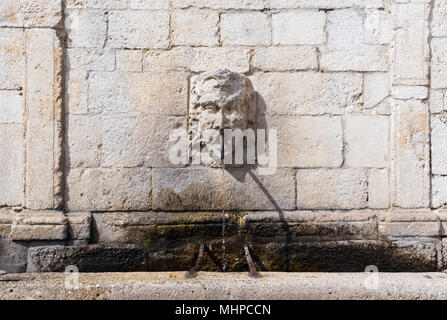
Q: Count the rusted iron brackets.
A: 2